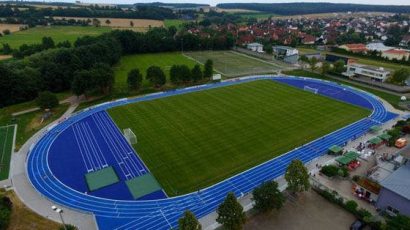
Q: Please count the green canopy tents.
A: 6